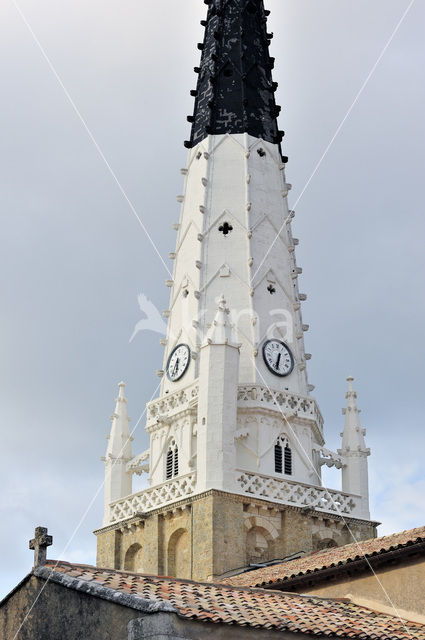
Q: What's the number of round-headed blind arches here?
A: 4